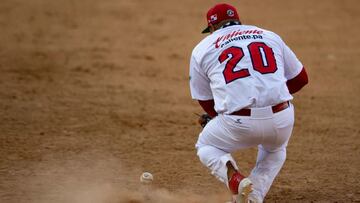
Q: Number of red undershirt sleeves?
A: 2